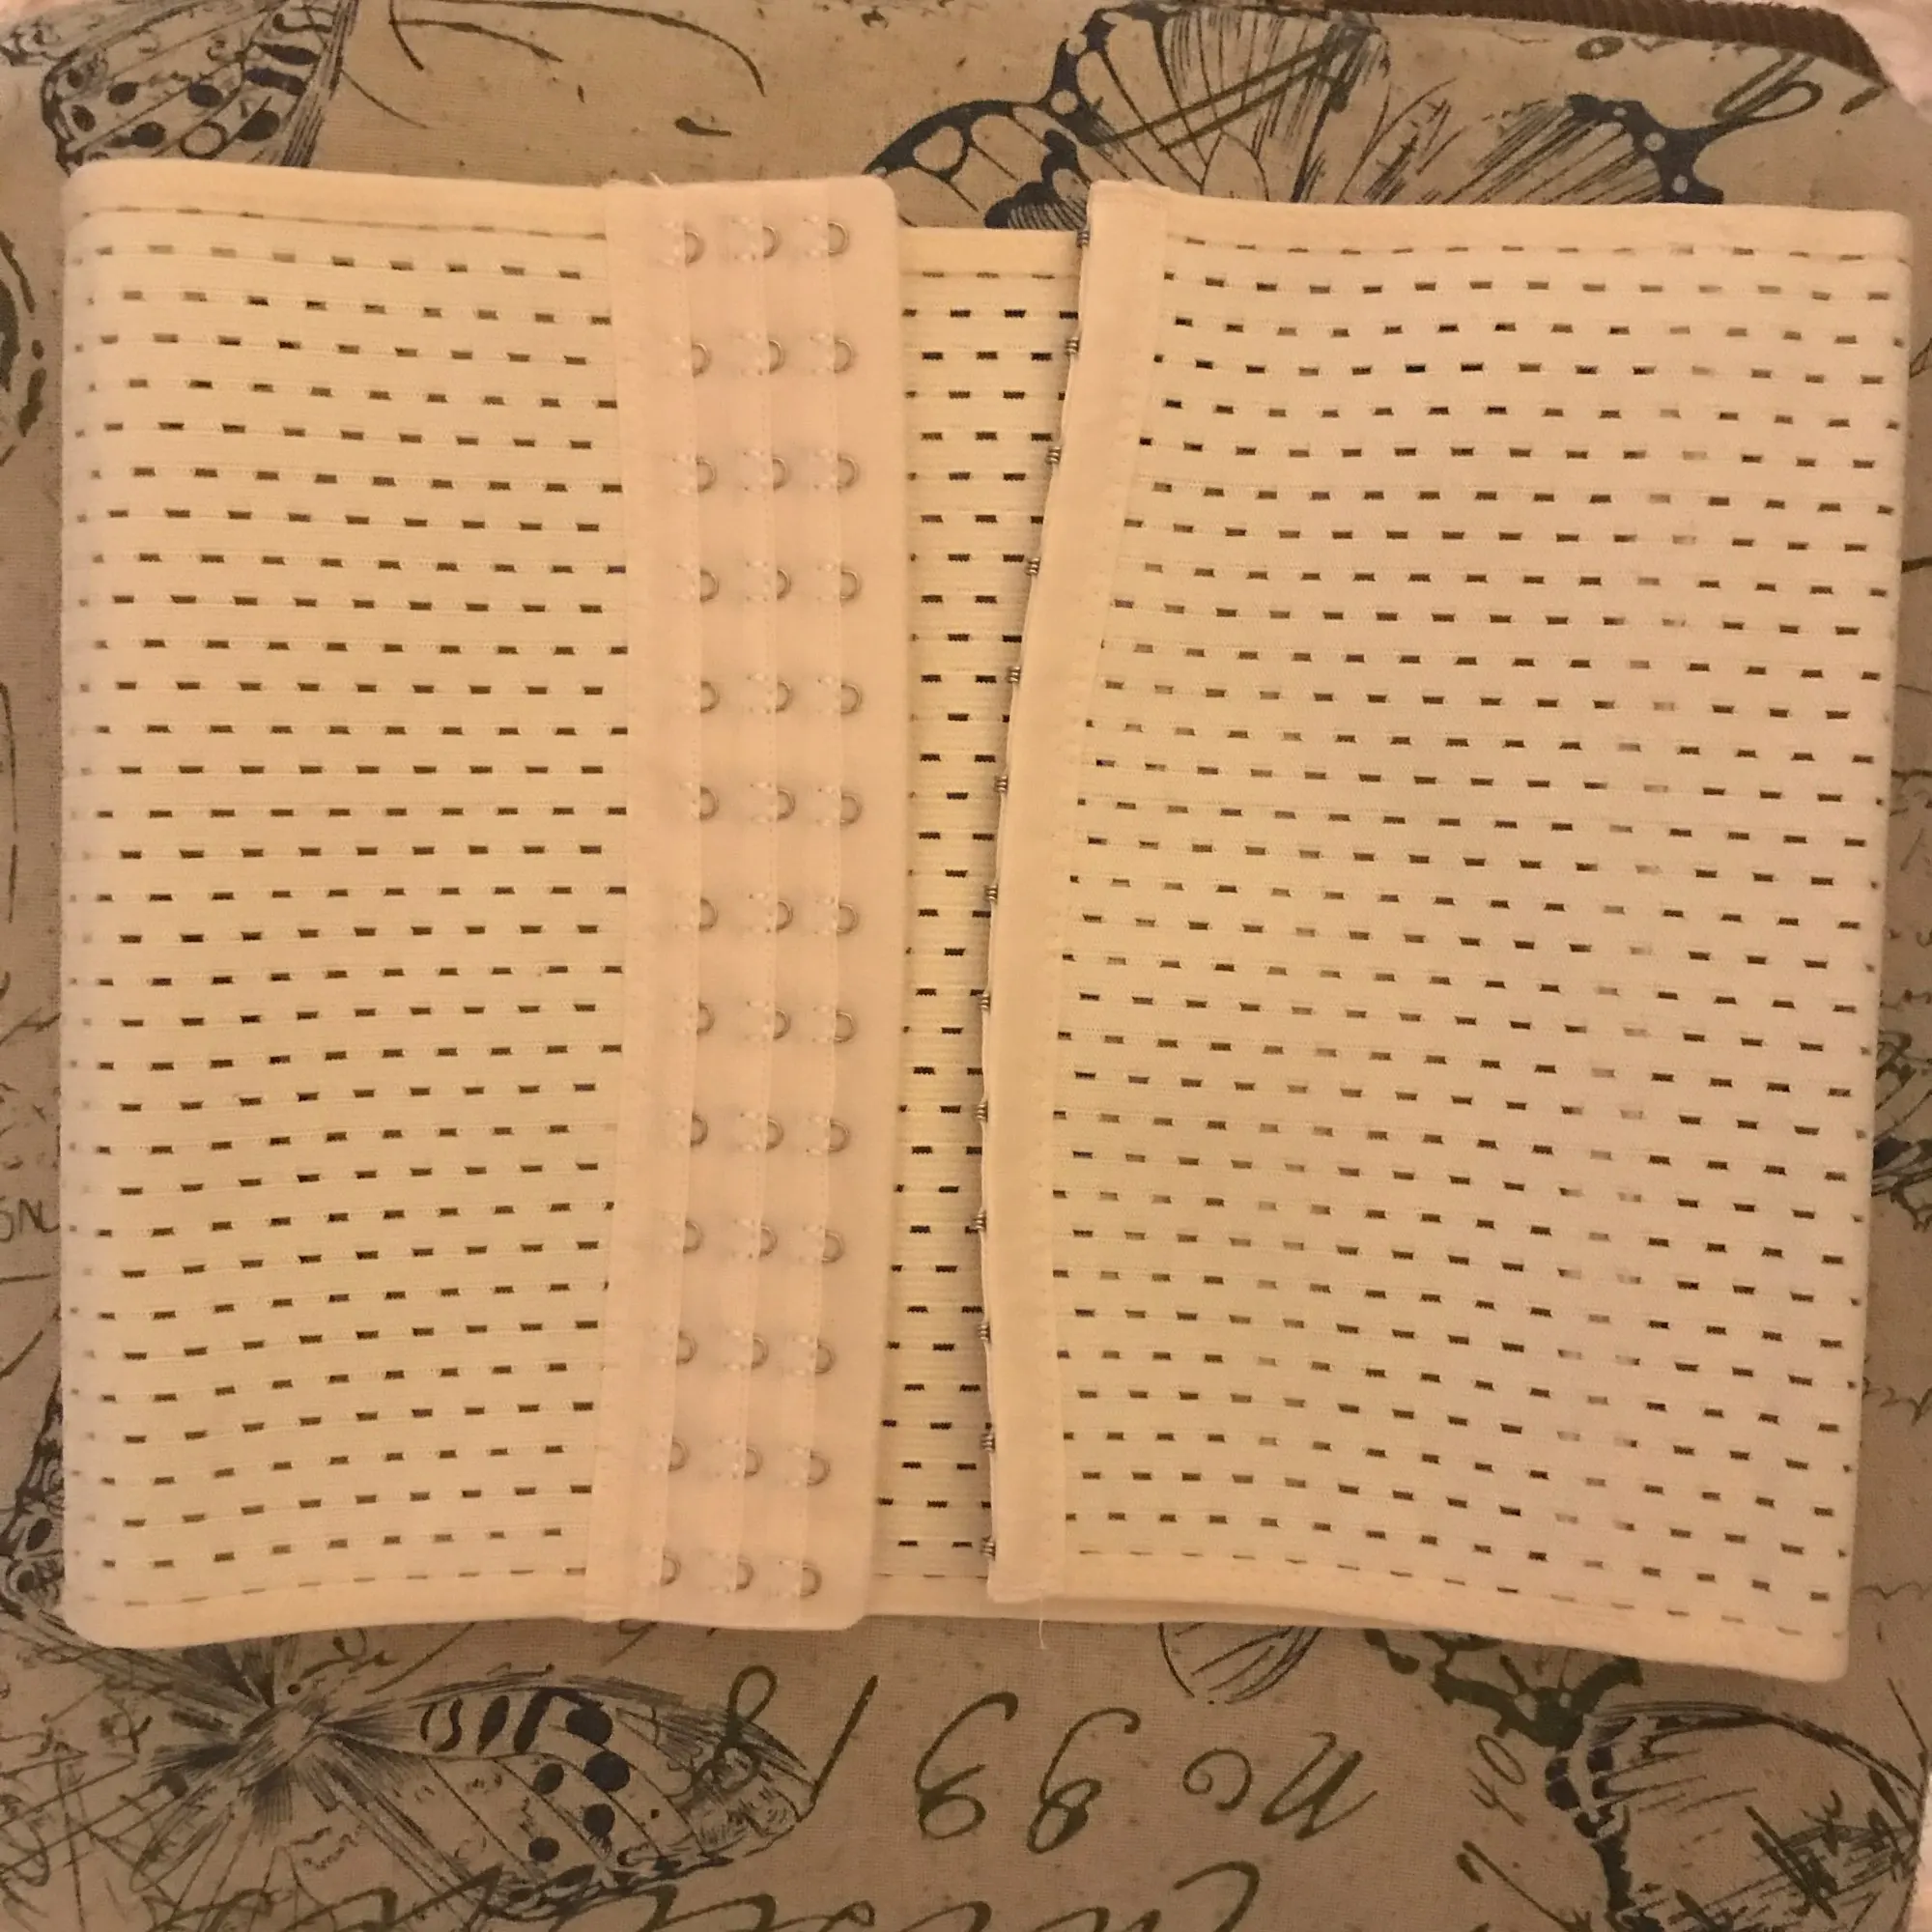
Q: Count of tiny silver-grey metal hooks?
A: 13